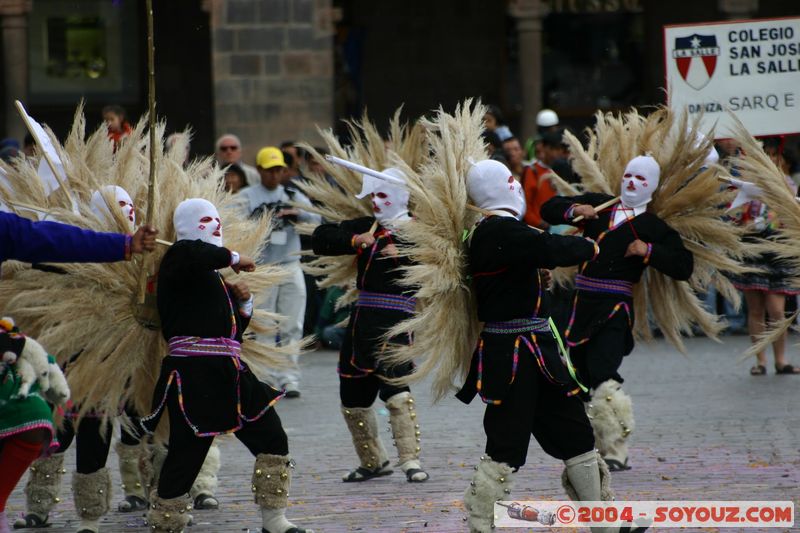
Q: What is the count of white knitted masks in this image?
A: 5